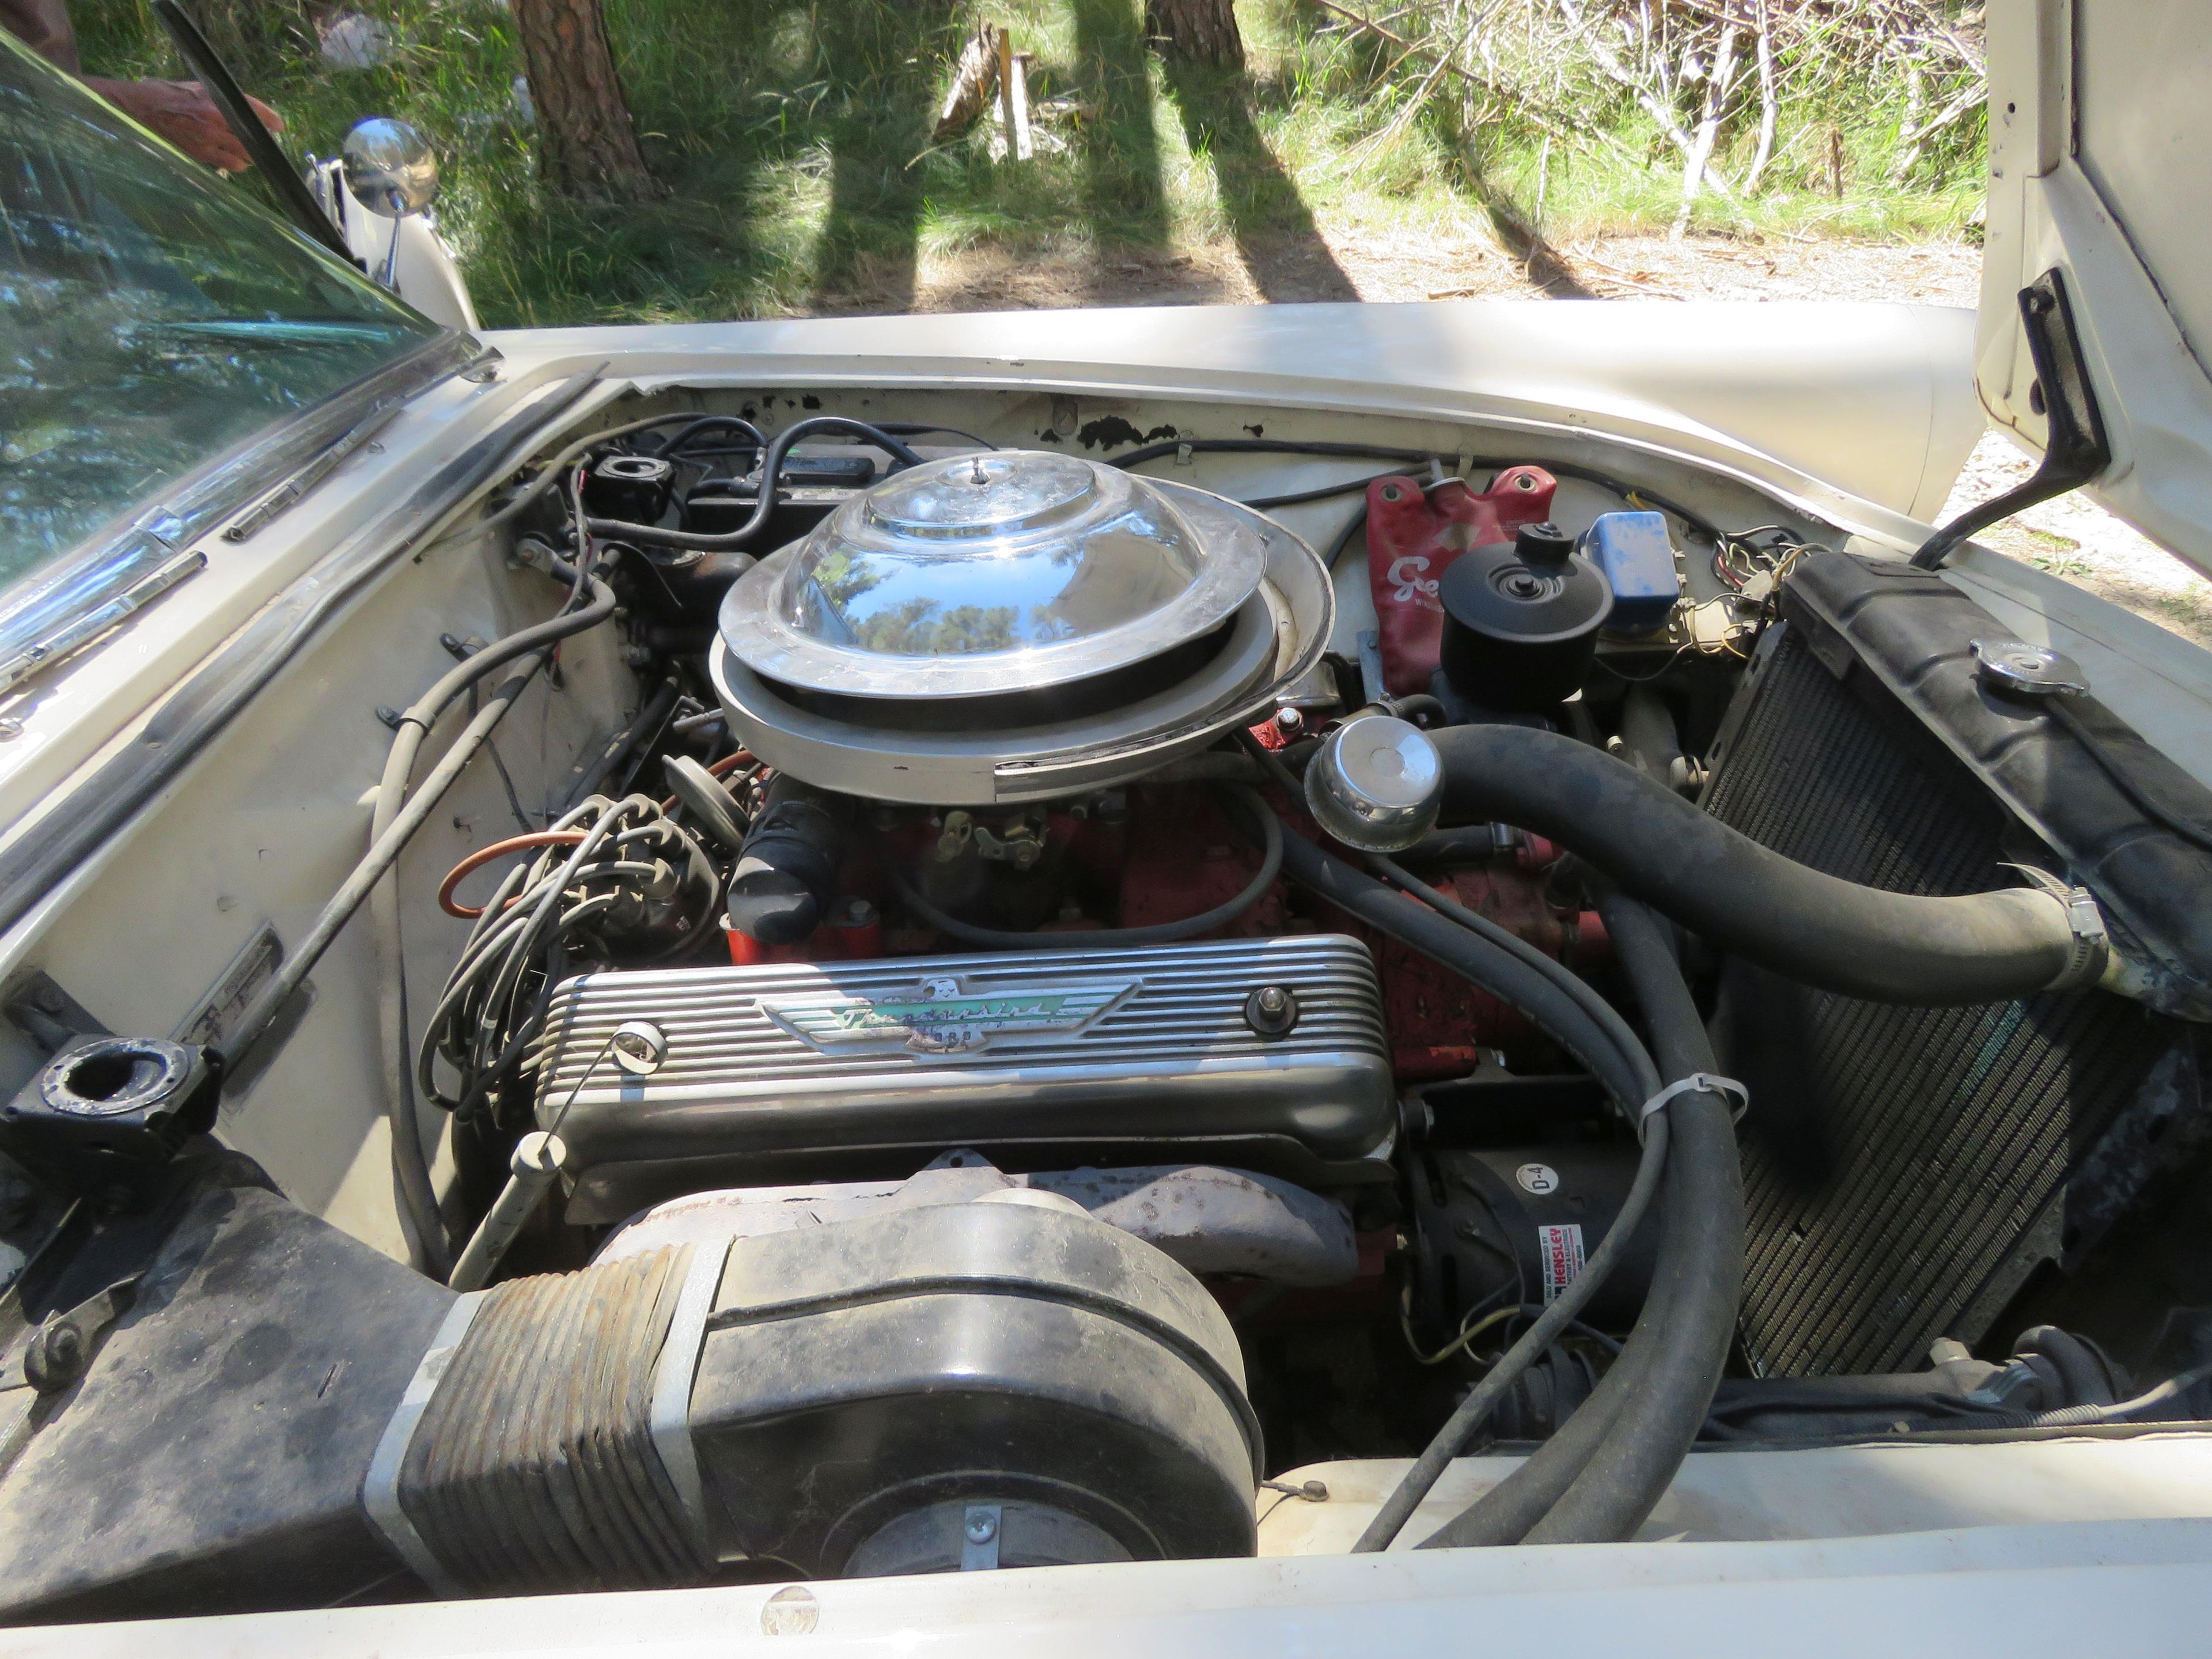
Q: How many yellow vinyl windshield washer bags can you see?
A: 0